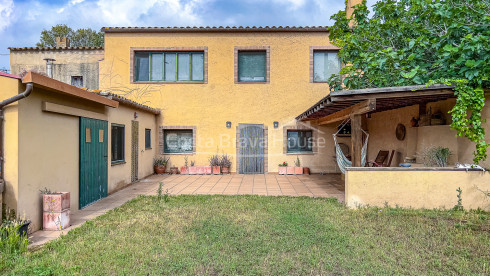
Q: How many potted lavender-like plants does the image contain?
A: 2